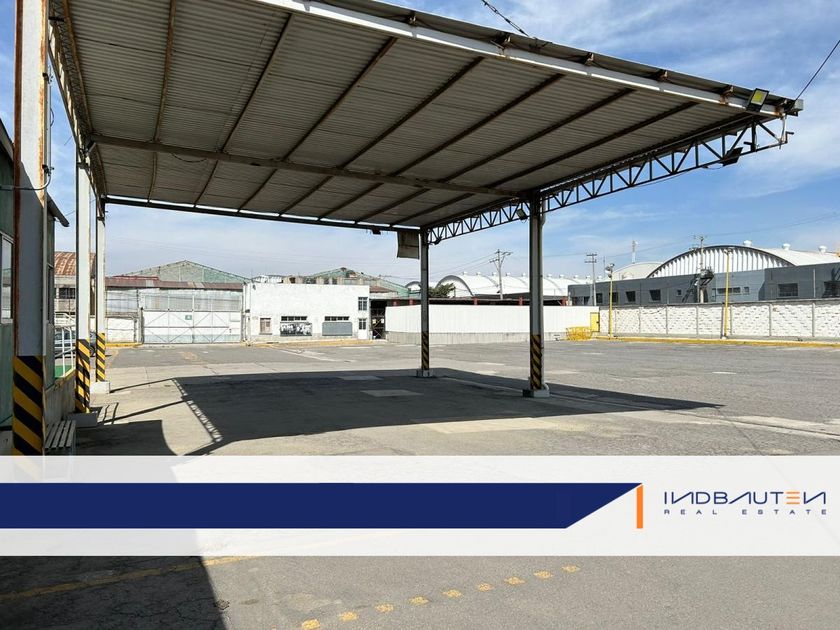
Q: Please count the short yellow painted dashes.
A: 9